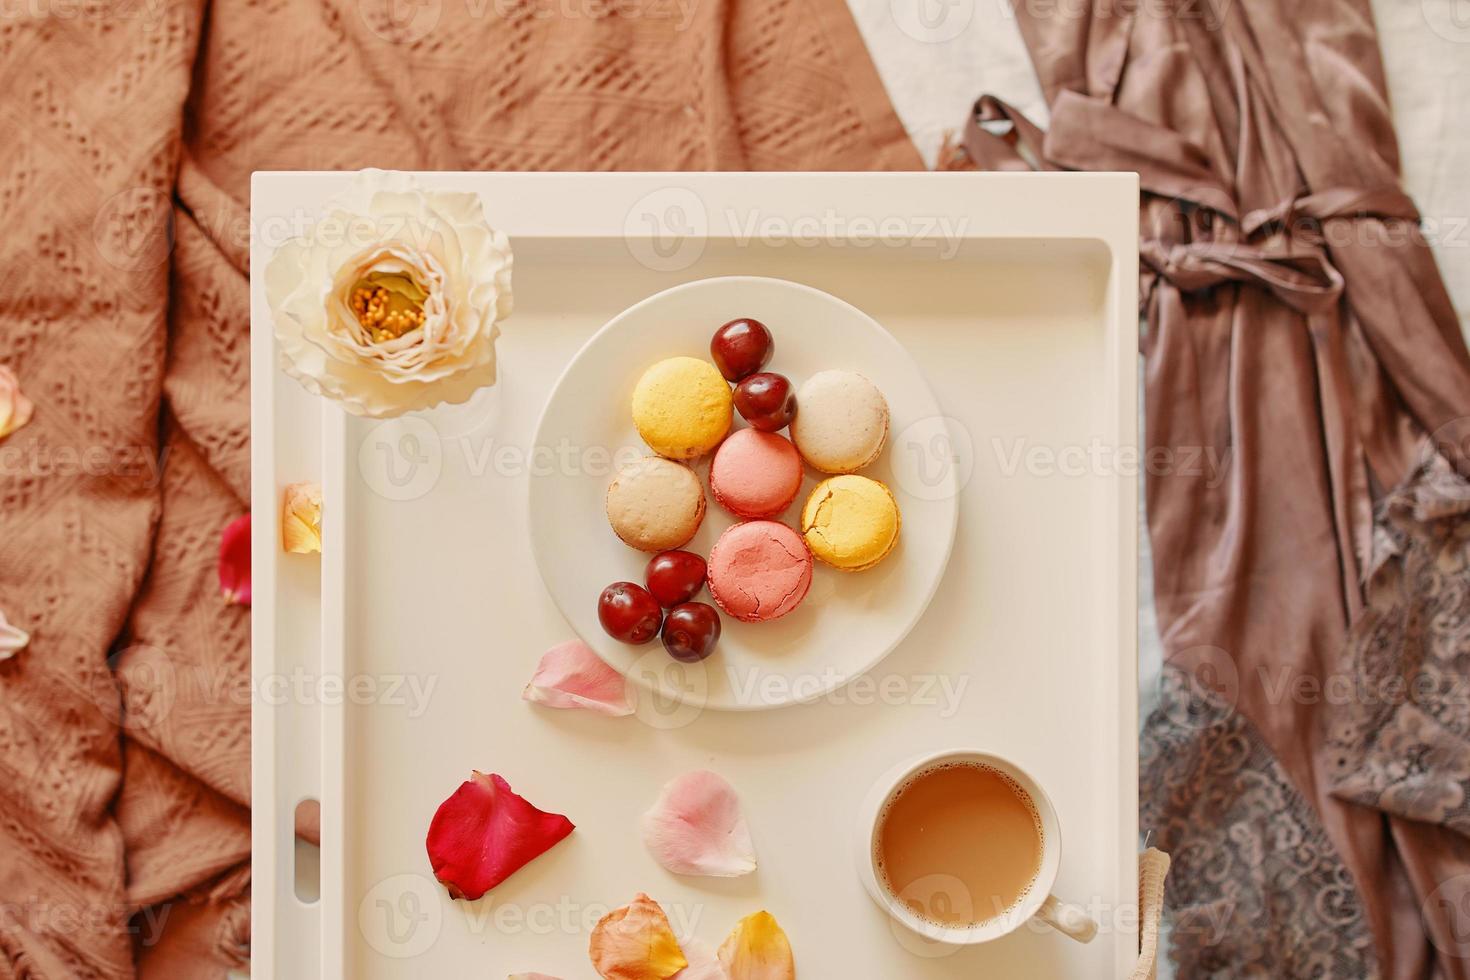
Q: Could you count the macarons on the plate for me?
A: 6